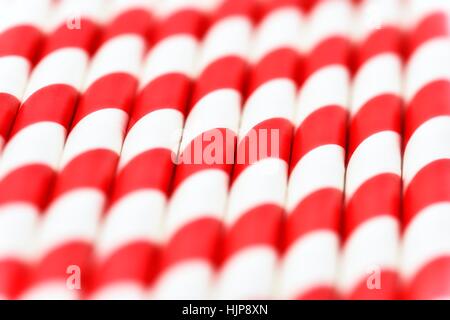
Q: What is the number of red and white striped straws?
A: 9